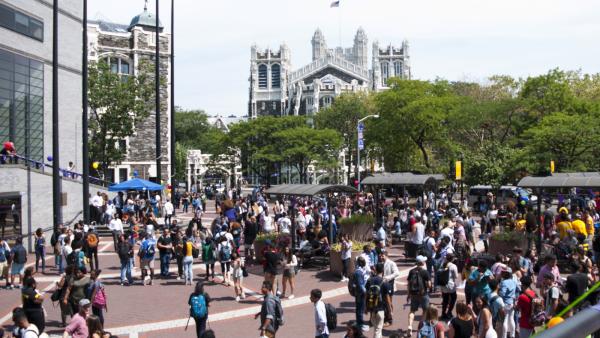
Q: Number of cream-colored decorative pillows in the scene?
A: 0